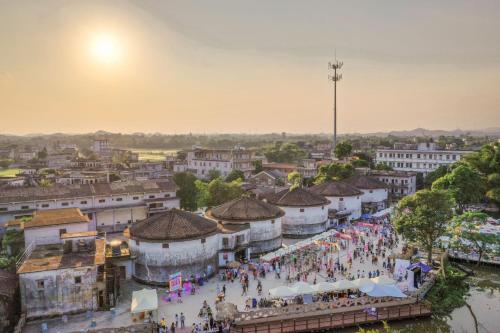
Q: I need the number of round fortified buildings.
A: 5